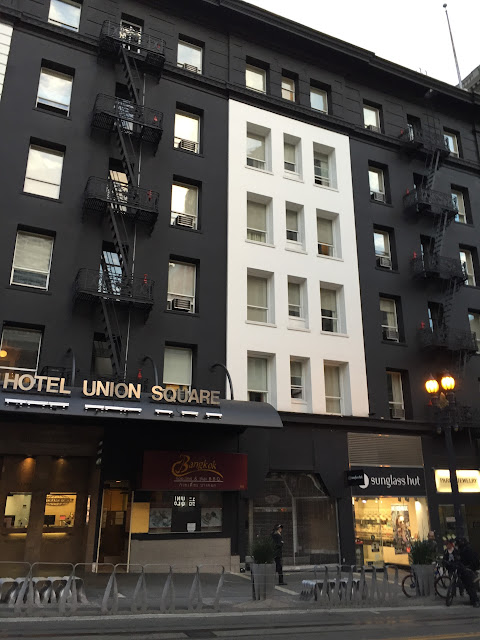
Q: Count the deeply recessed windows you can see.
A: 12